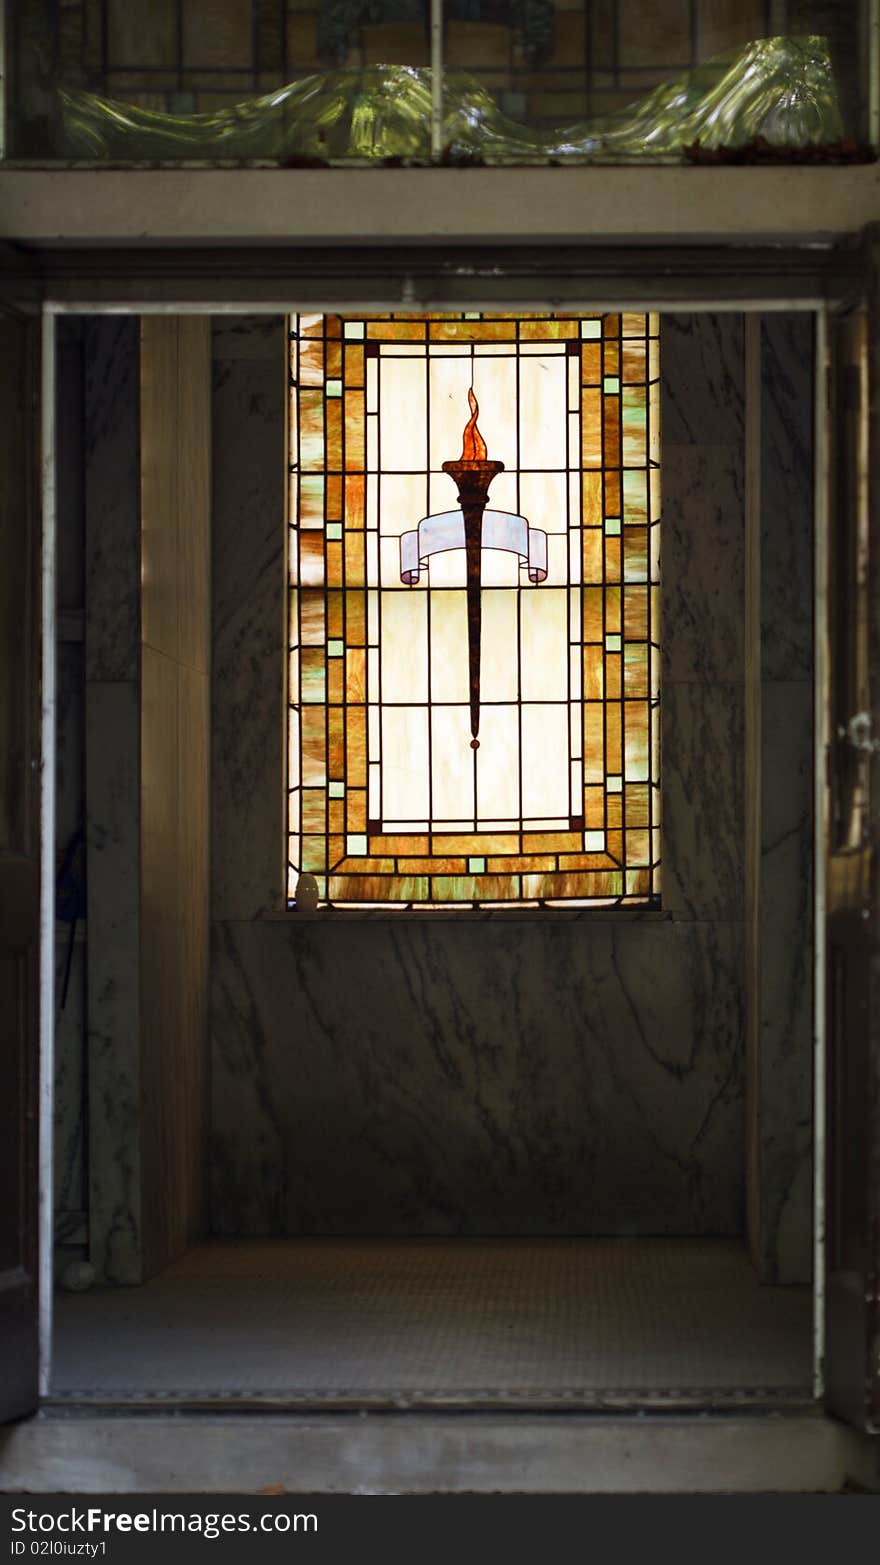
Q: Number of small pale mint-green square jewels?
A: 14